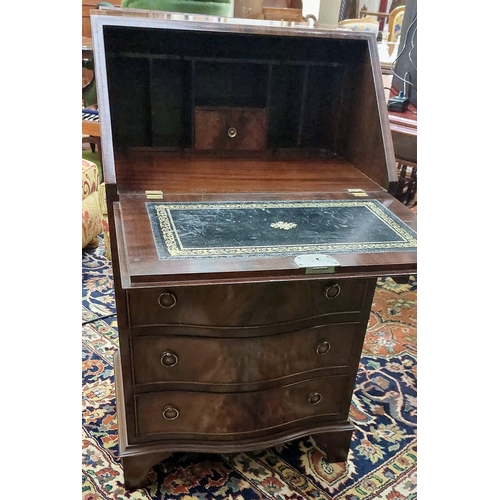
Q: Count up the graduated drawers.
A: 3